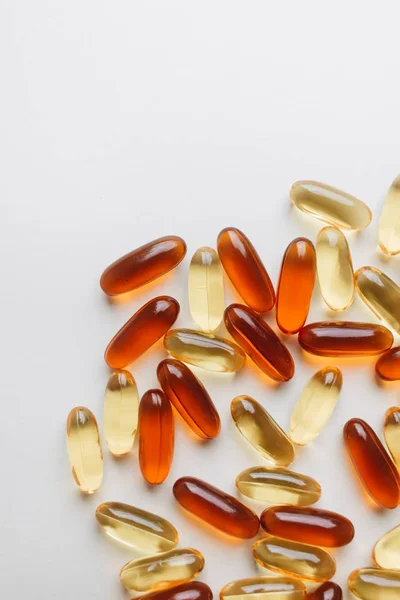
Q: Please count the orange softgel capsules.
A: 14